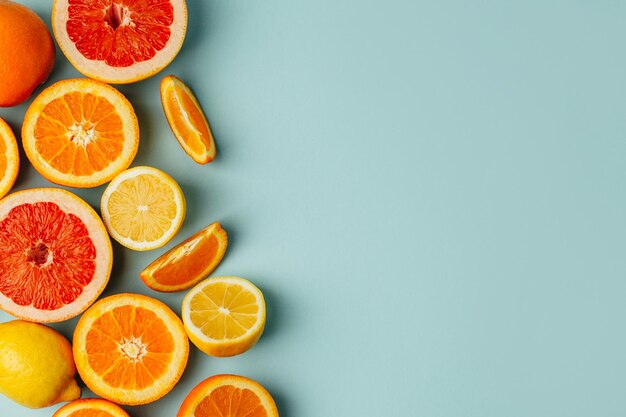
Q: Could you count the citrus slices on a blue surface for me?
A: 11